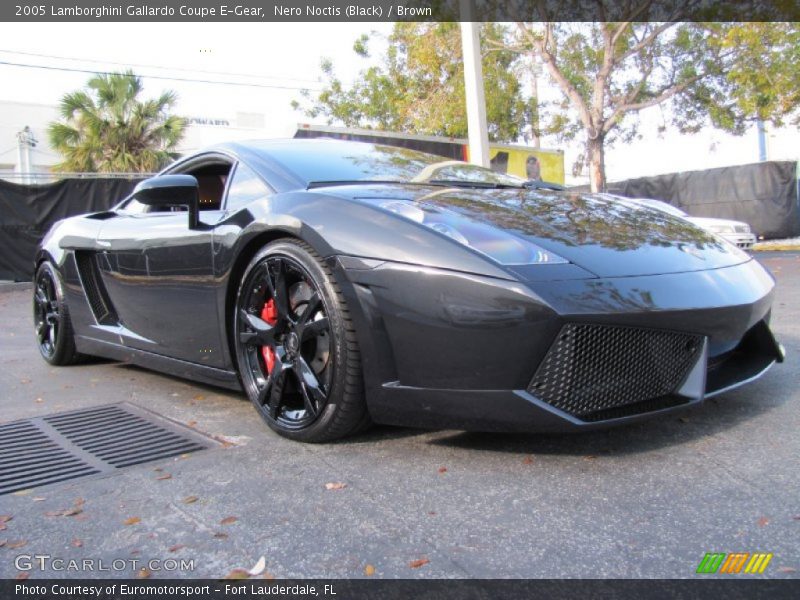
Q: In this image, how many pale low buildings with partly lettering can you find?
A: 1